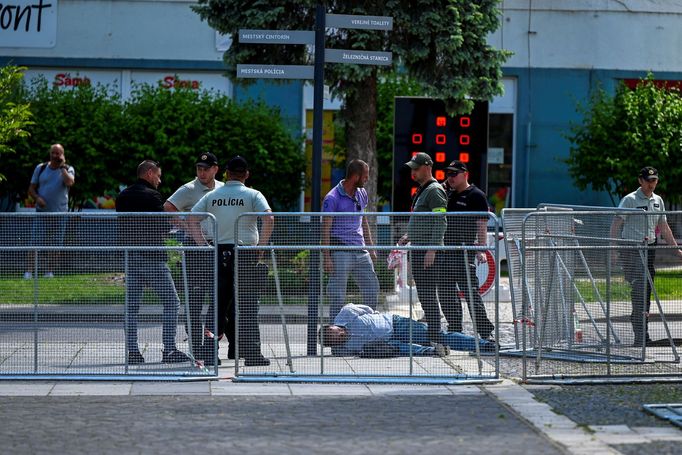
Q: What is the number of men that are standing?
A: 8